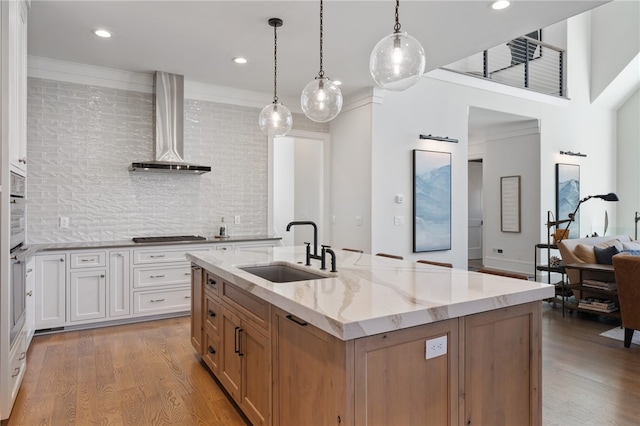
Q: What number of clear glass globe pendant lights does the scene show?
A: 3